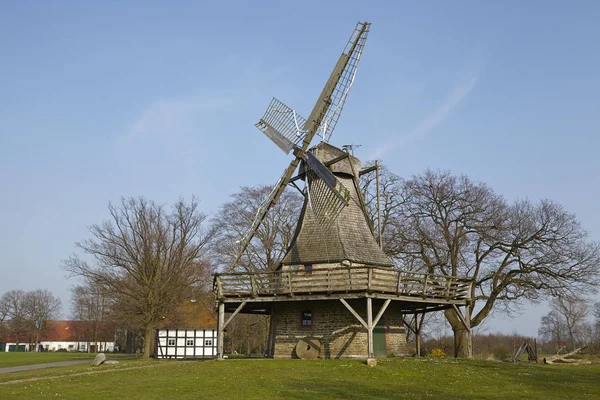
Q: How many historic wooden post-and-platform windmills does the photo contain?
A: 1